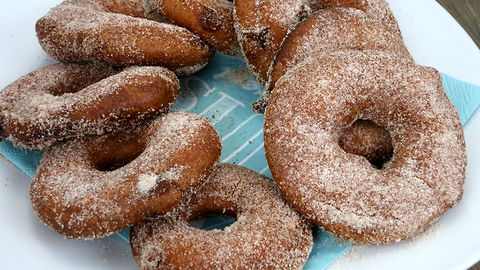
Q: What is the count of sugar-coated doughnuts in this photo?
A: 8